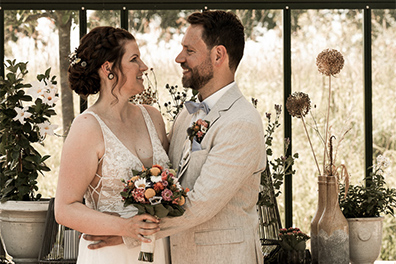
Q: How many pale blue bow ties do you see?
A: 1